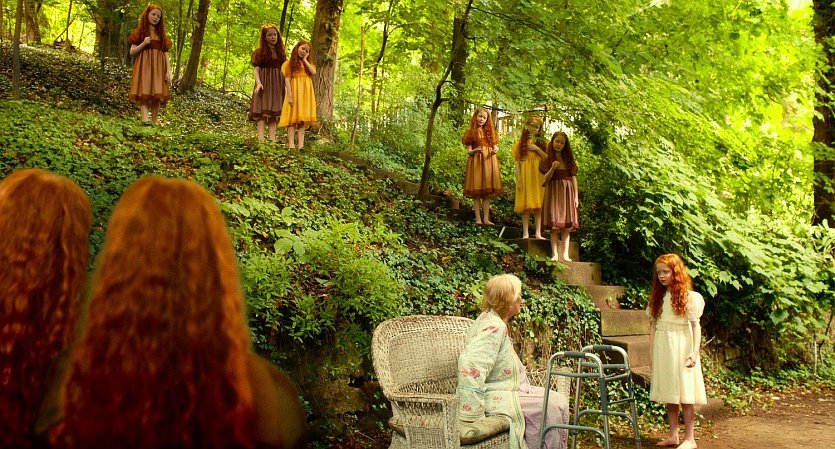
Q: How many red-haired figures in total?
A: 9